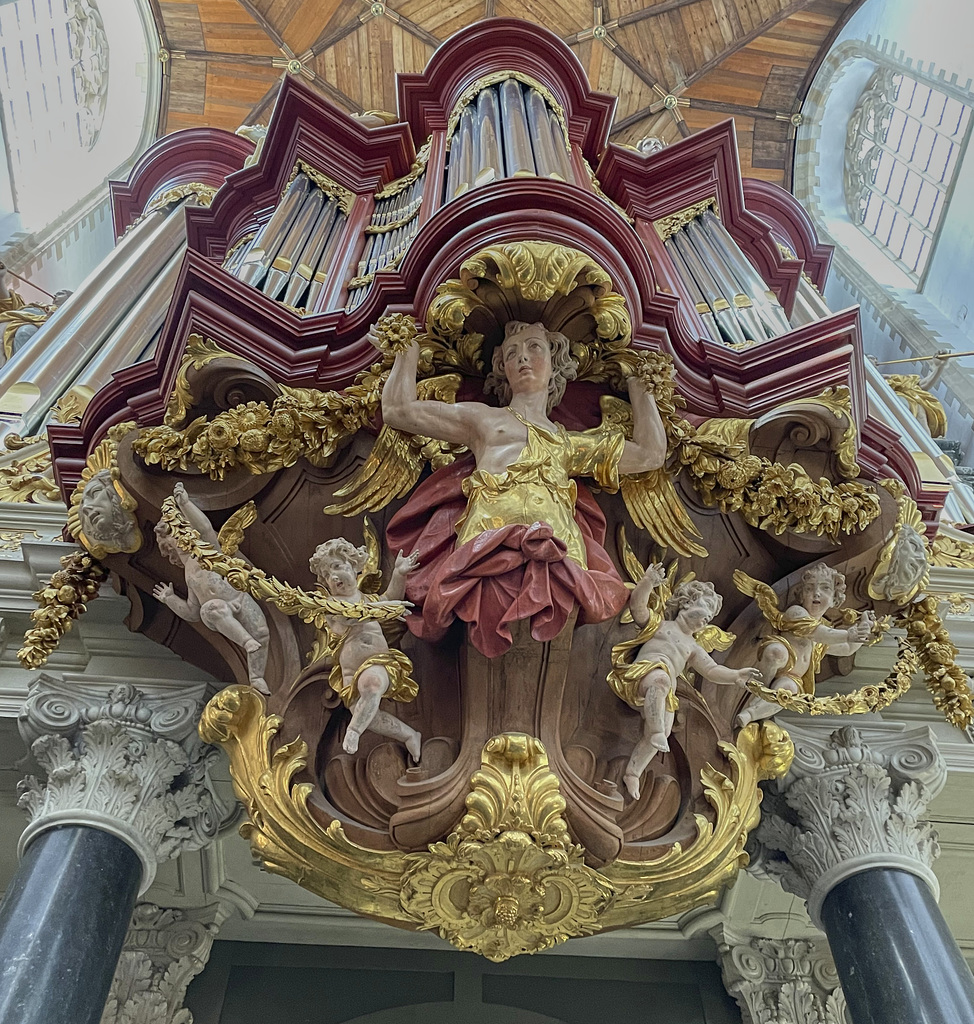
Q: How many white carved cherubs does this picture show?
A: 4